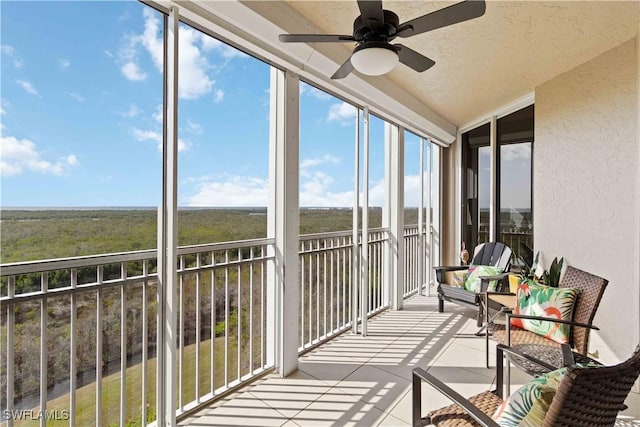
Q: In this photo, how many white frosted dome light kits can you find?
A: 1